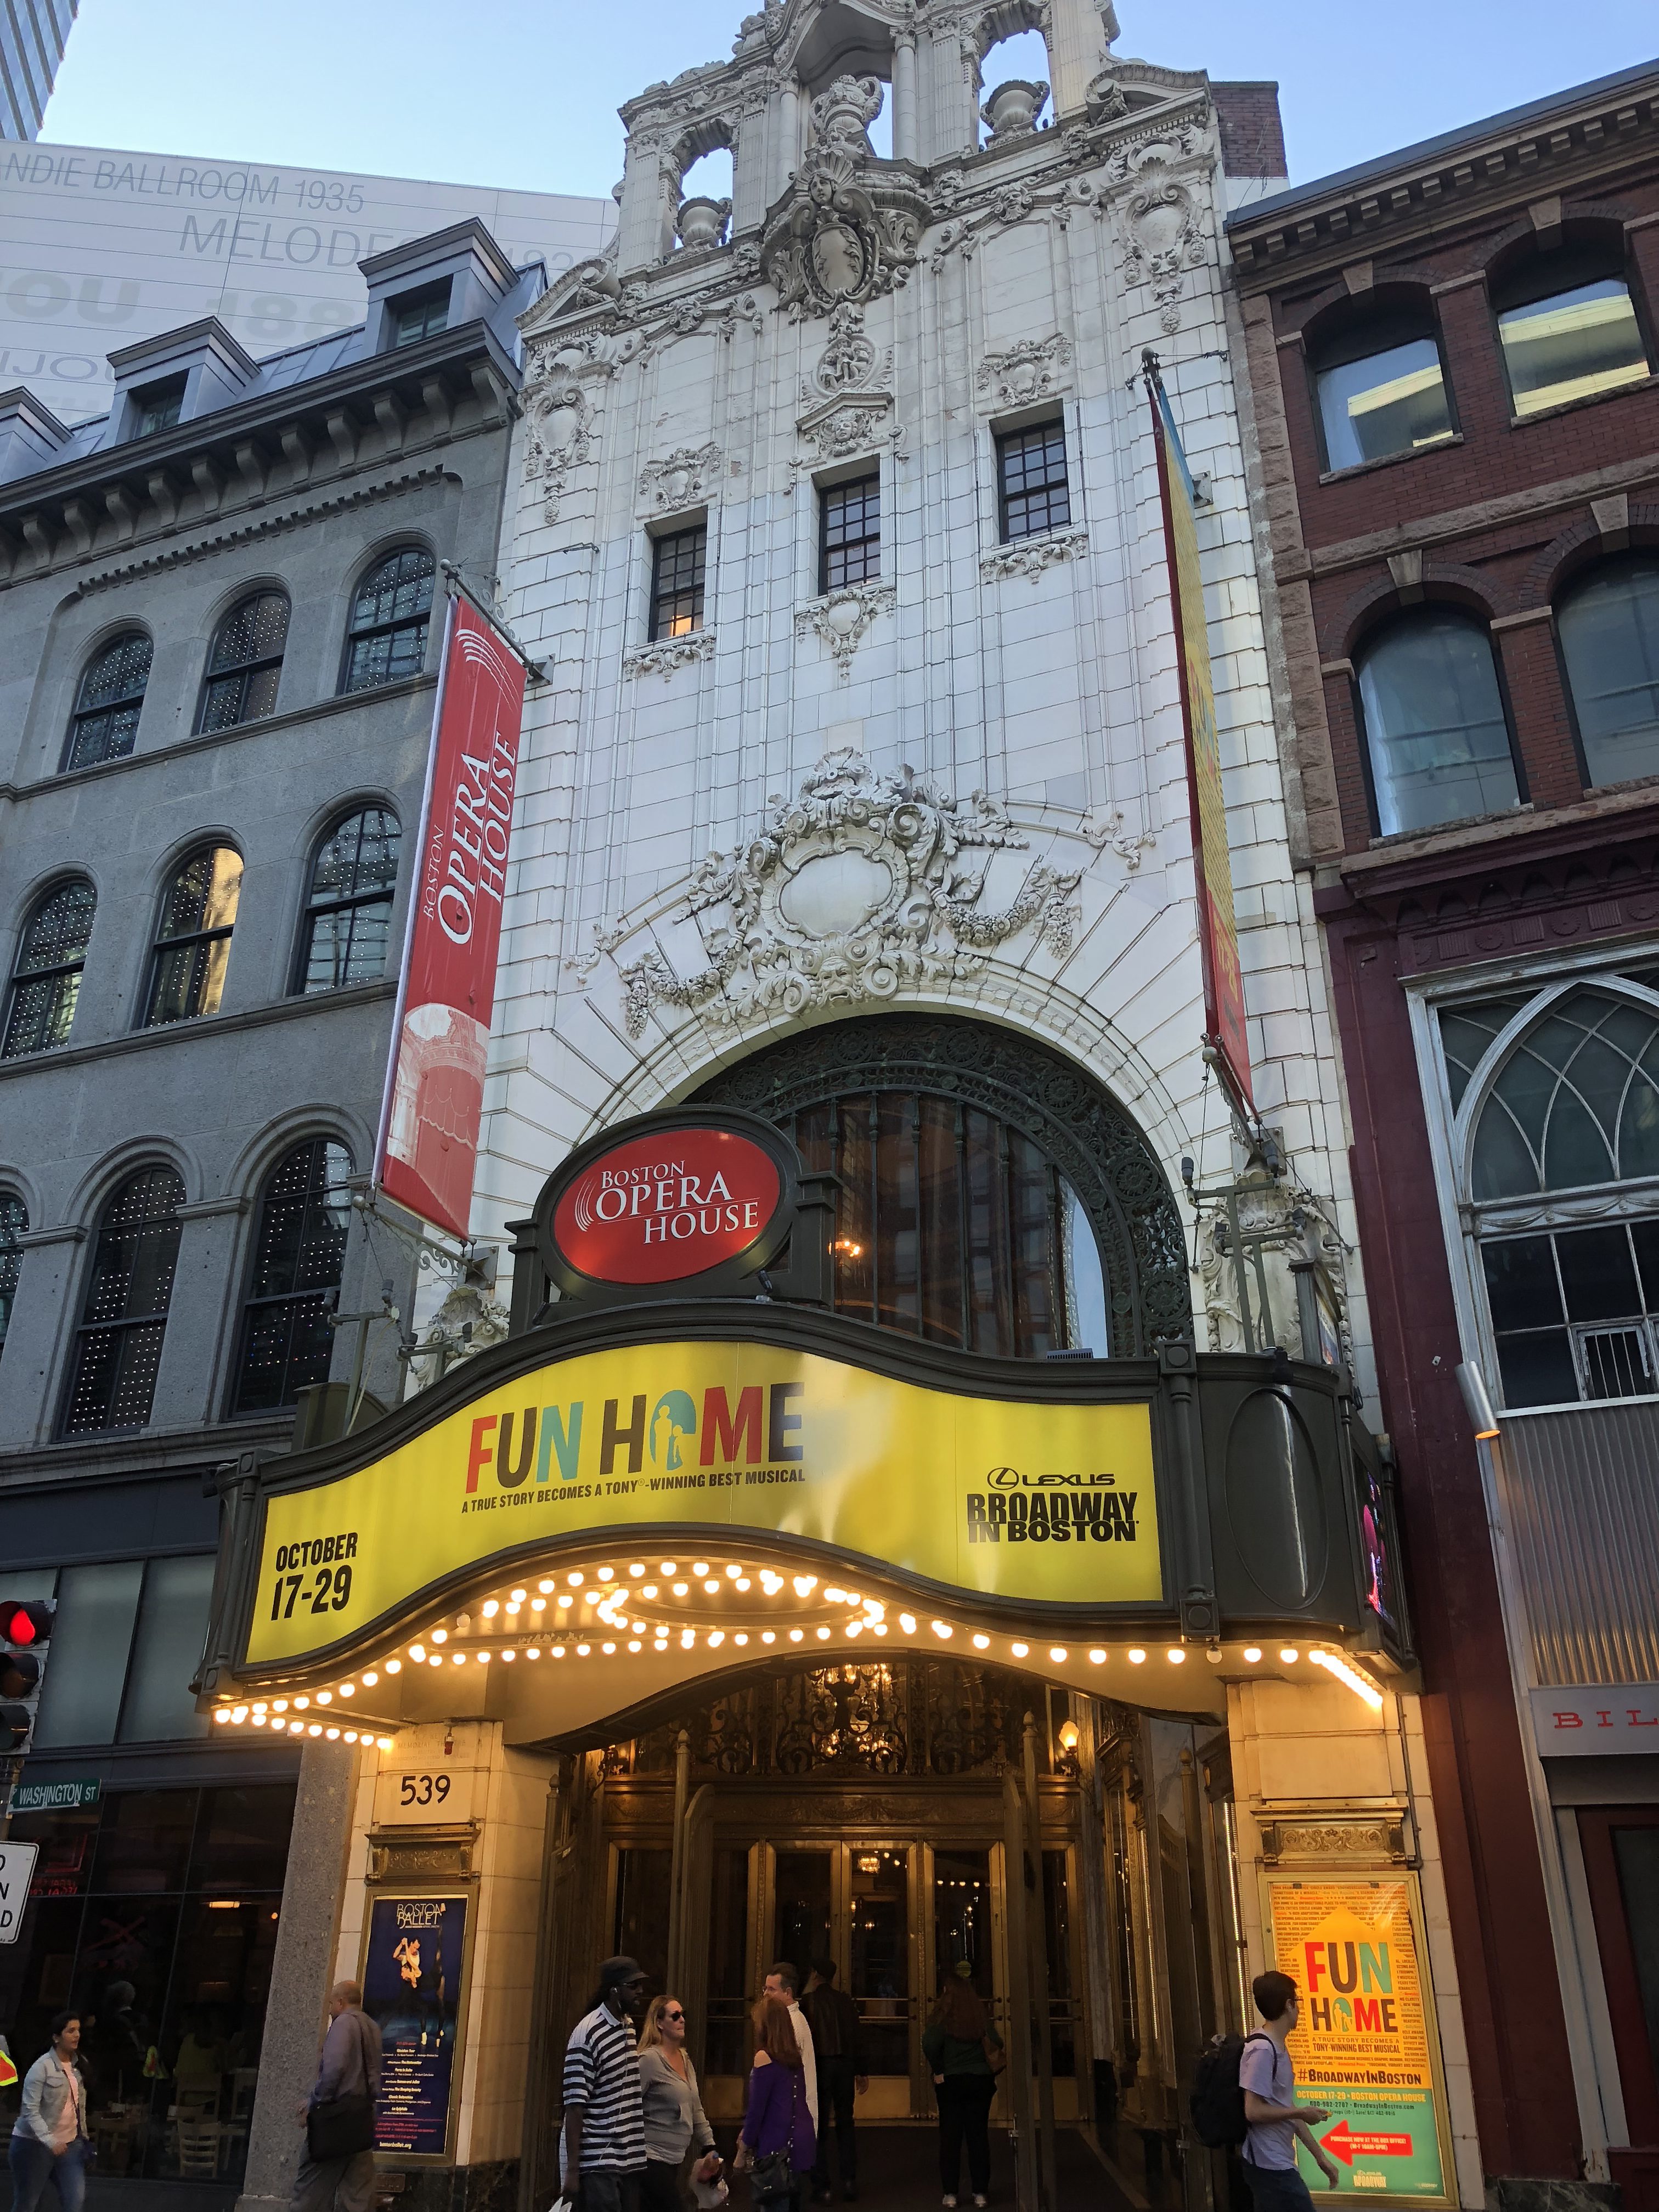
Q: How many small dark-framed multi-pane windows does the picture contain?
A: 3